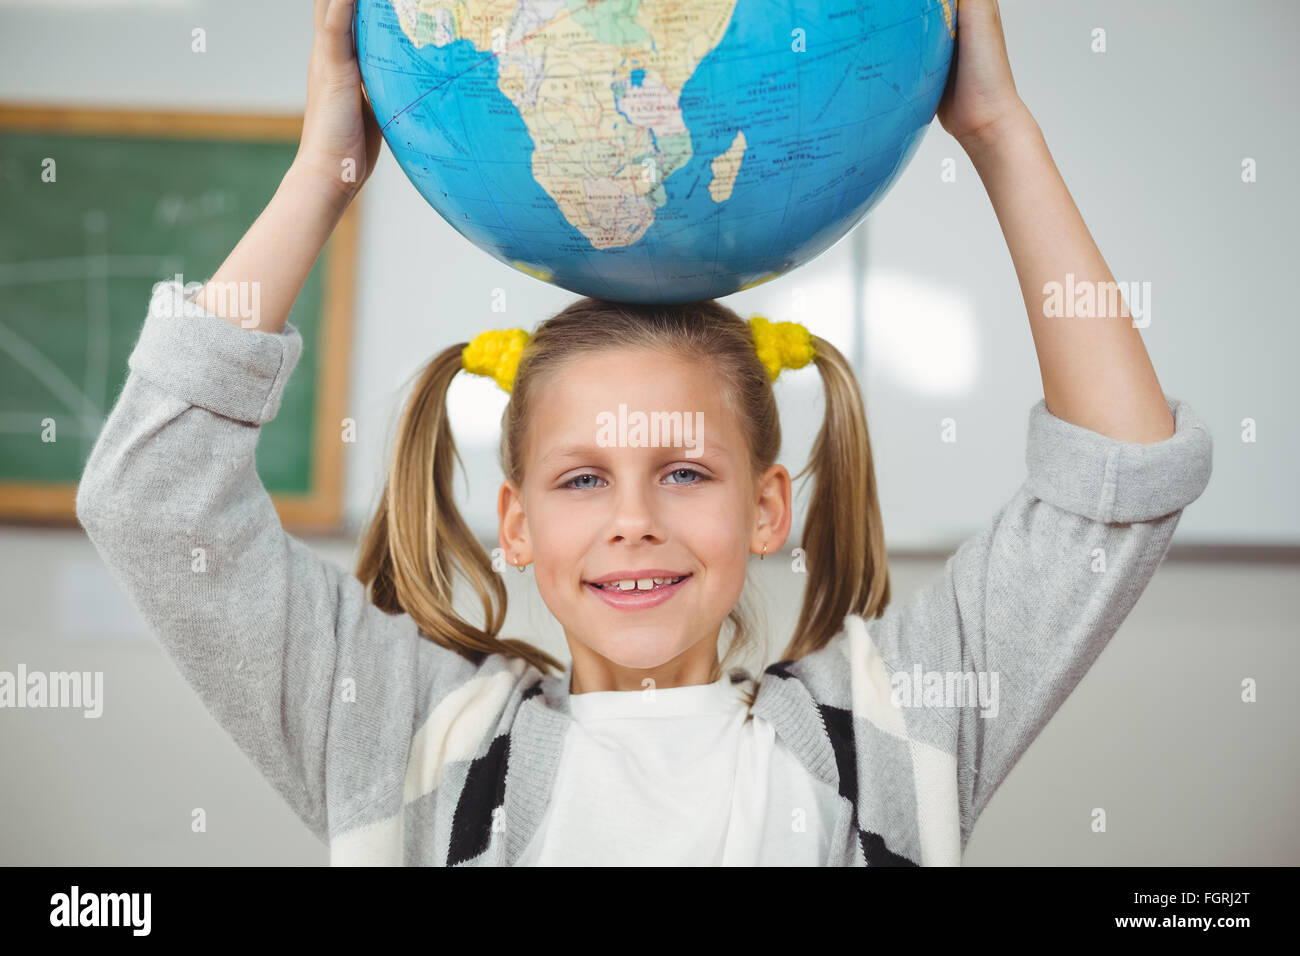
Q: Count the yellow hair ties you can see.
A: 2